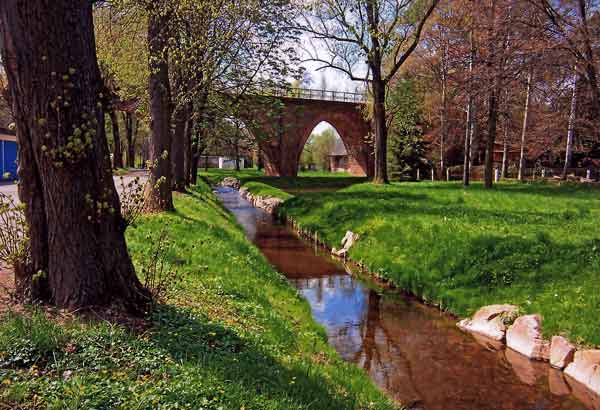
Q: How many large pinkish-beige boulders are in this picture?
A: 4